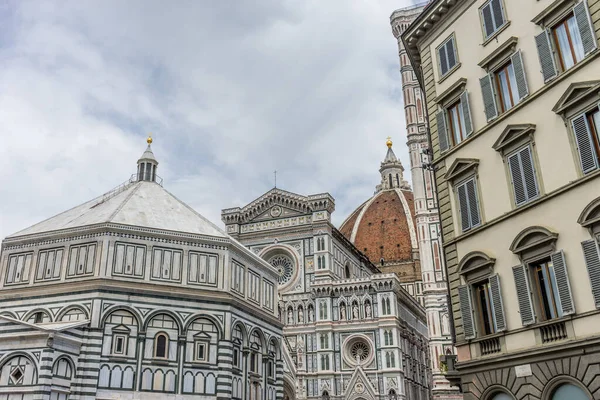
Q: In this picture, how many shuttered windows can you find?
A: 11